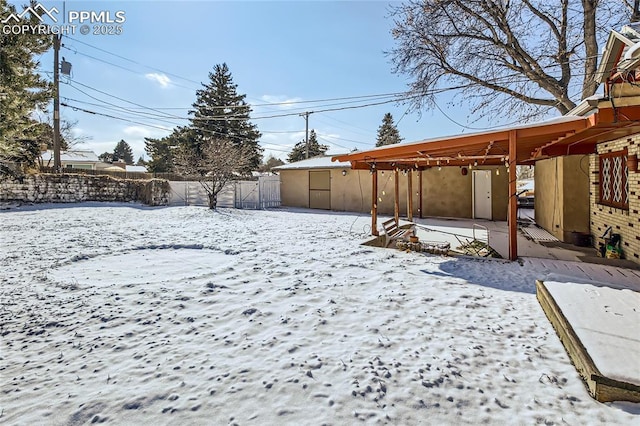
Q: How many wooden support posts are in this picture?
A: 5